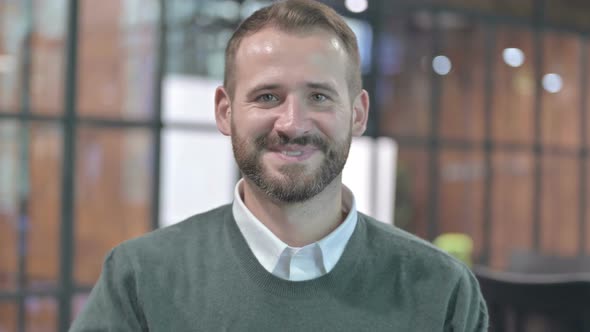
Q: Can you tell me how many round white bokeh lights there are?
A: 4